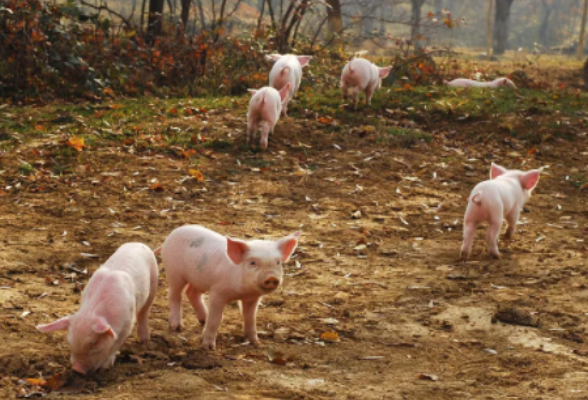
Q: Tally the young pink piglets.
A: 7